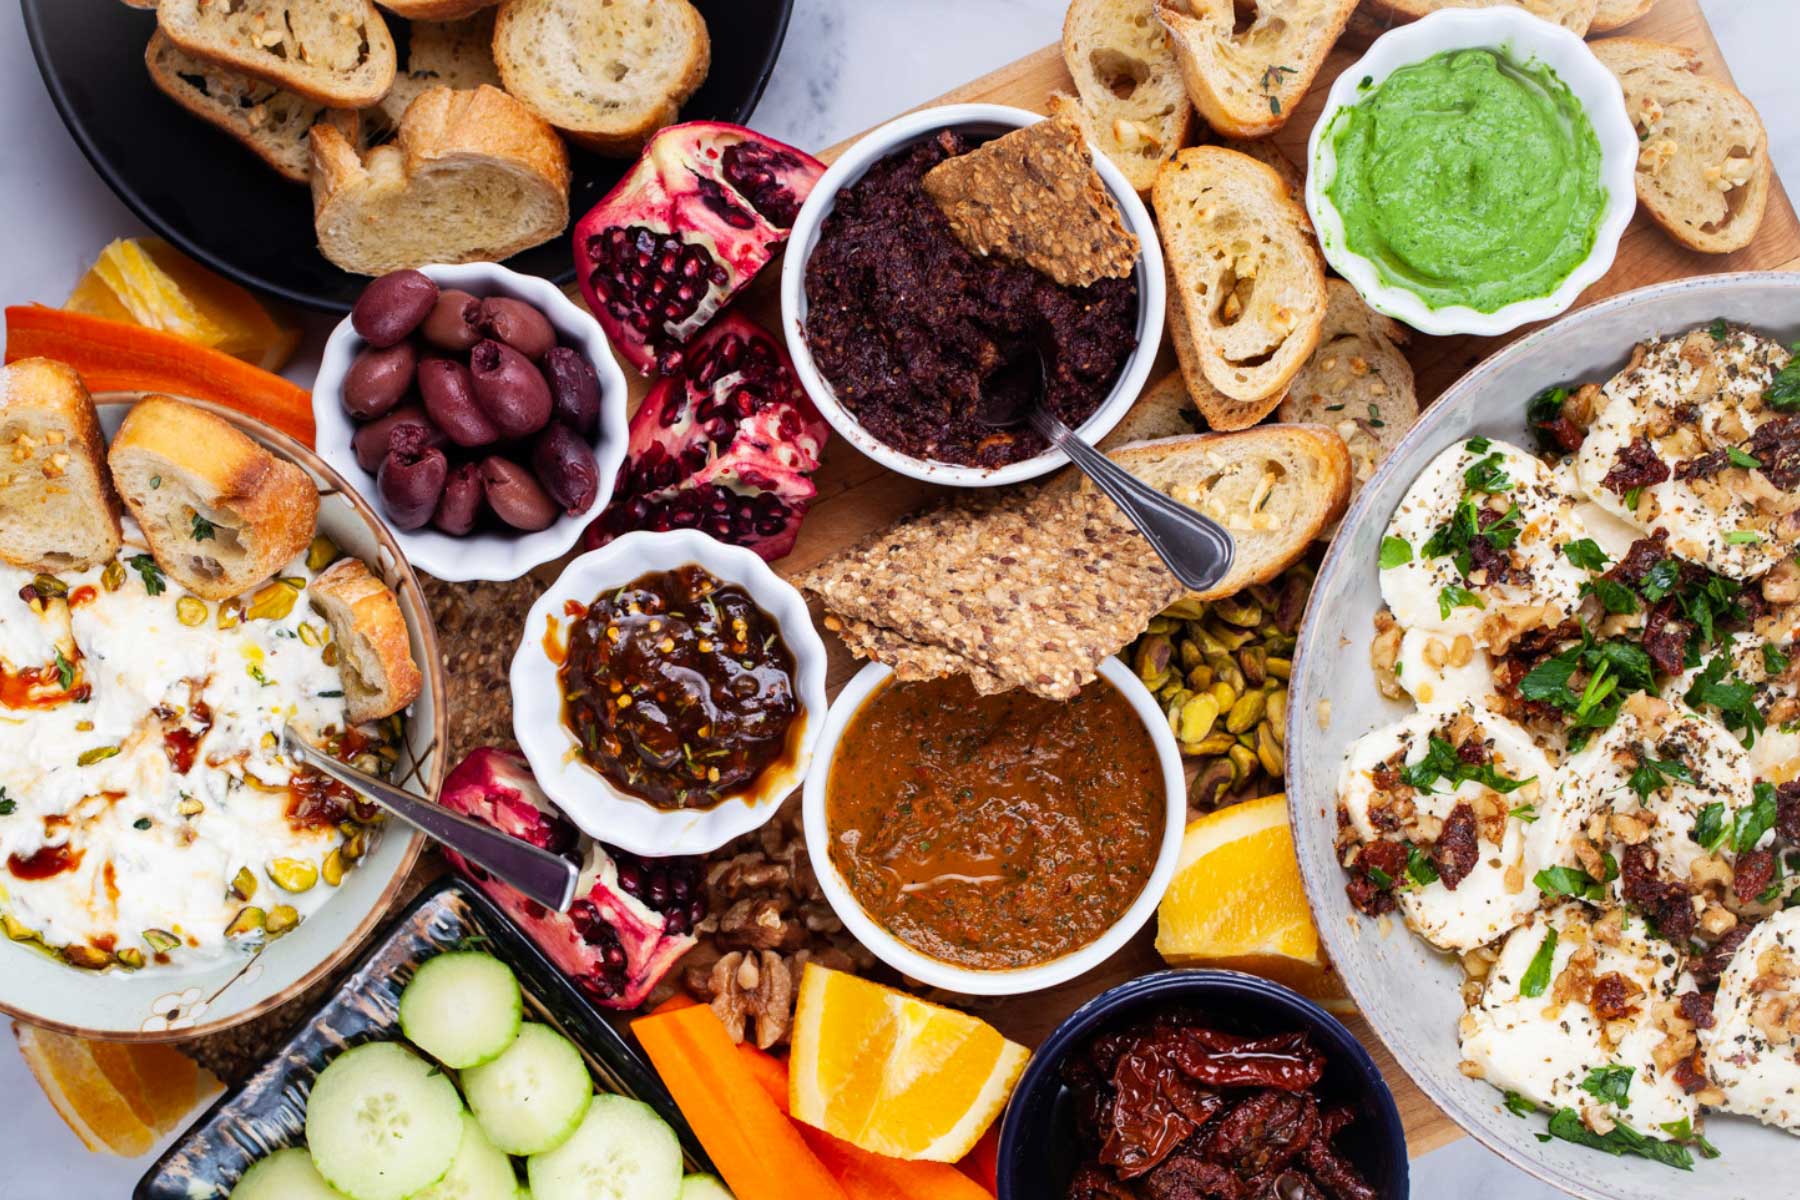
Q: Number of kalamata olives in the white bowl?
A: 12